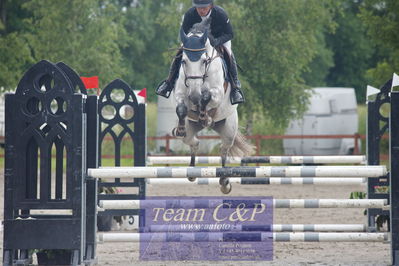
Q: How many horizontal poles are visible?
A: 6